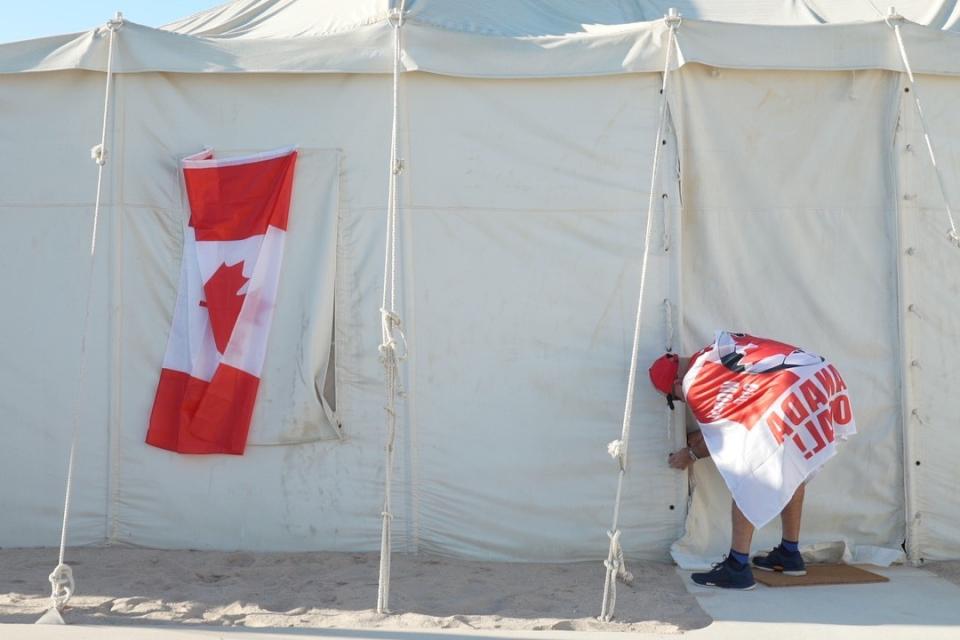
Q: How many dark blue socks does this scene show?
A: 2